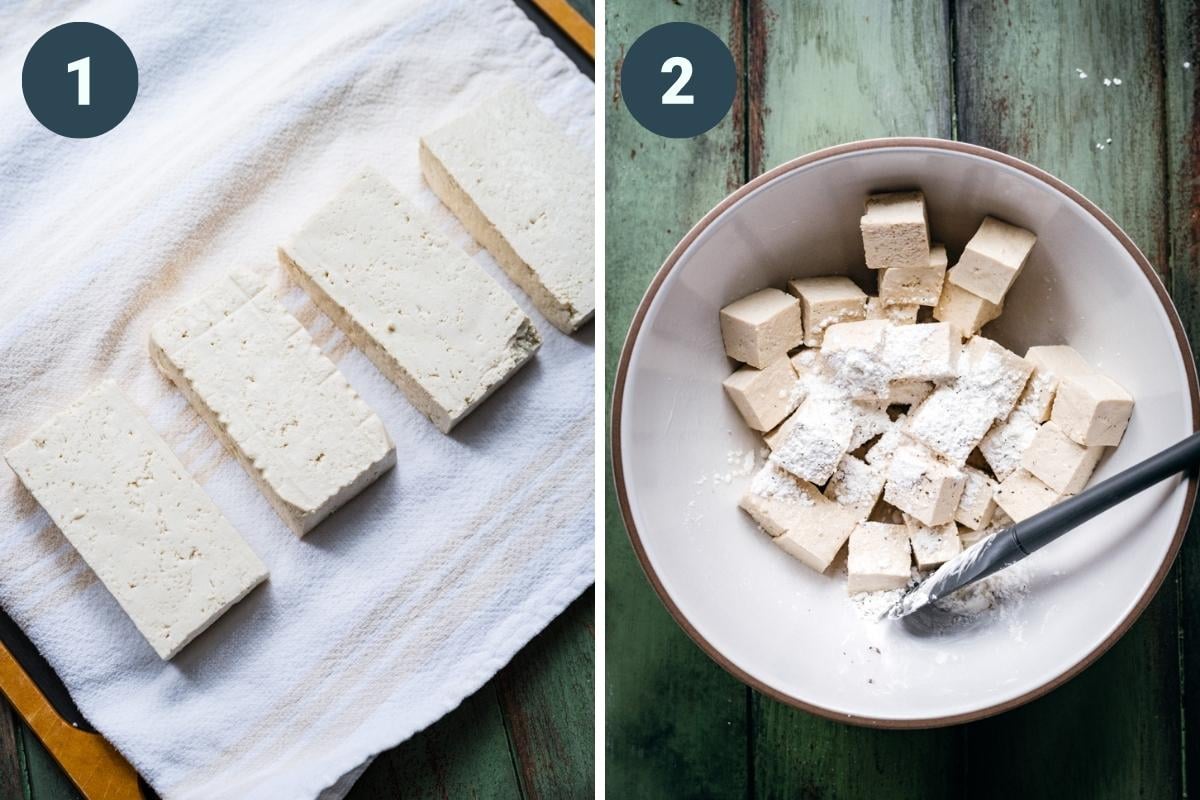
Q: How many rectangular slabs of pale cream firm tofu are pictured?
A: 4